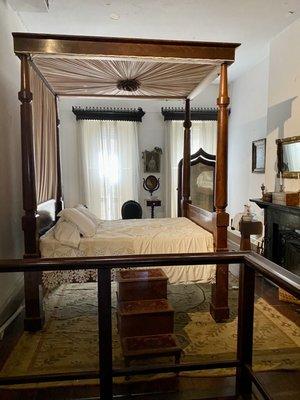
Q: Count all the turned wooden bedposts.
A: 4